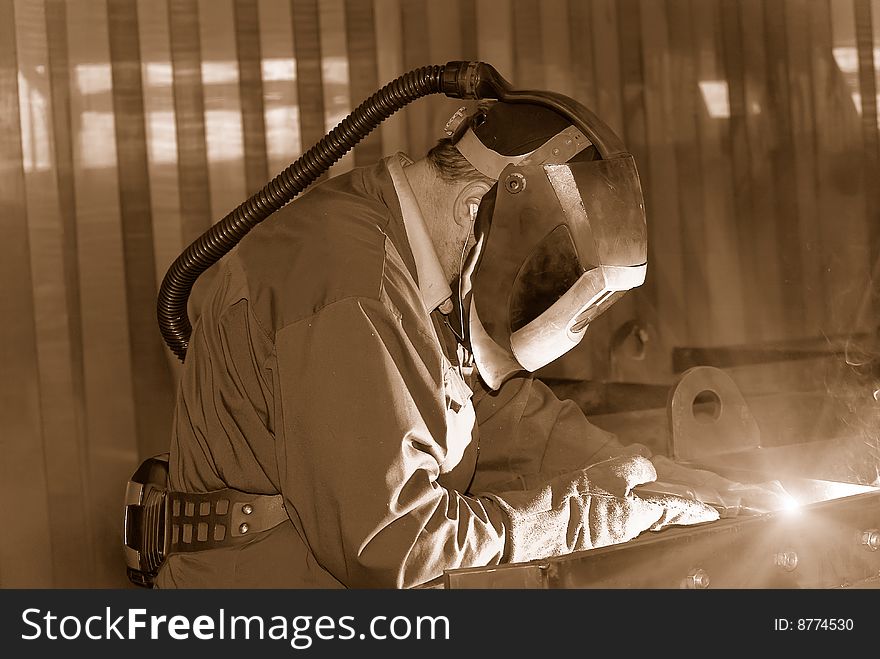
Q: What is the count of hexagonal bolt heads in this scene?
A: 3